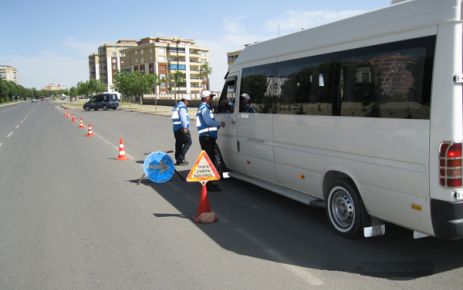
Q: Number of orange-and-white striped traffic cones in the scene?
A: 6